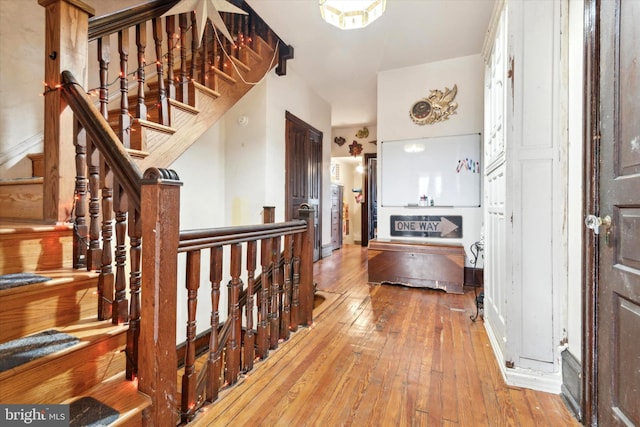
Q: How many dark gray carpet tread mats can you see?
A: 3